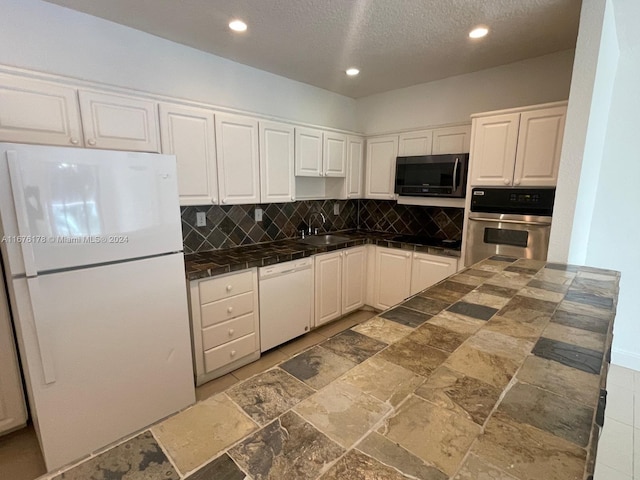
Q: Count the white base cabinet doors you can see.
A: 4